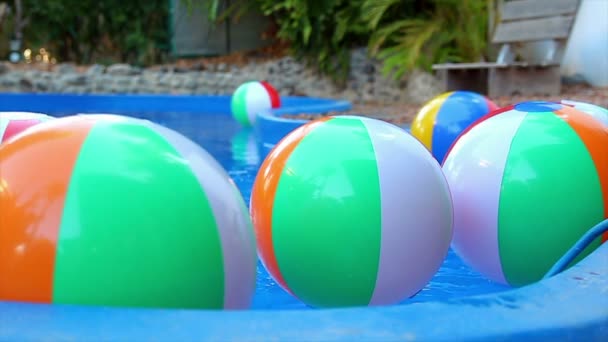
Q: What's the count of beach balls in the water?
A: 6